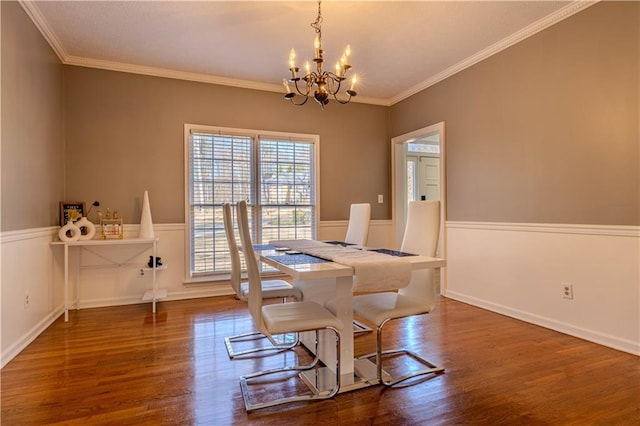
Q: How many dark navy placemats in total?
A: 4